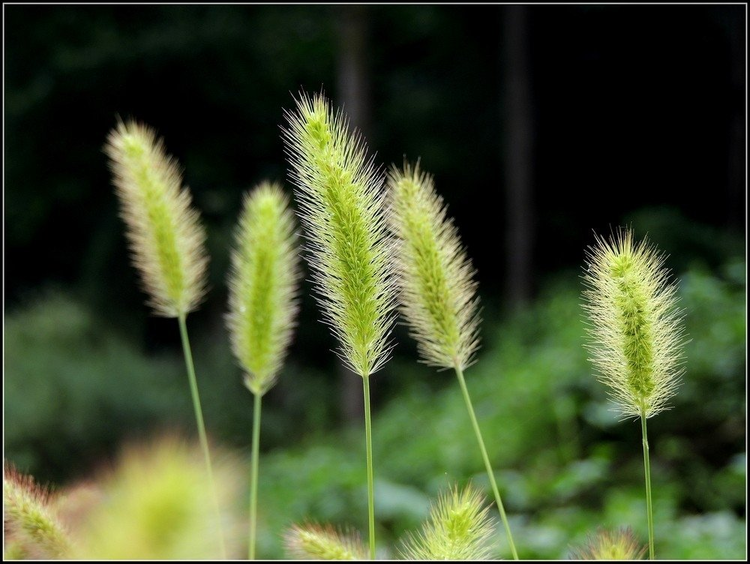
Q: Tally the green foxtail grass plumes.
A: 10